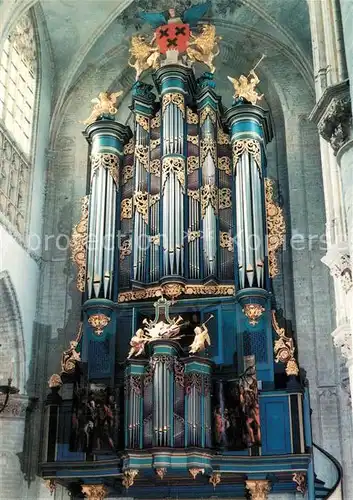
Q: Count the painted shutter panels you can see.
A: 2